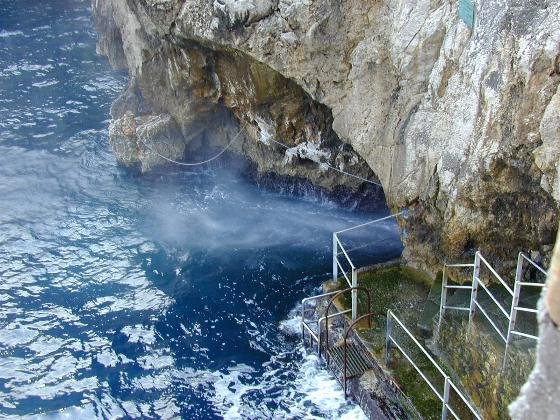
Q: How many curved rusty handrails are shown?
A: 2